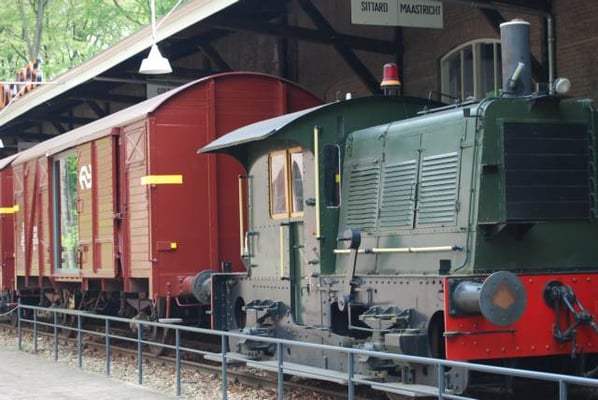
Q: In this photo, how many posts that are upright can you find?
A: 12